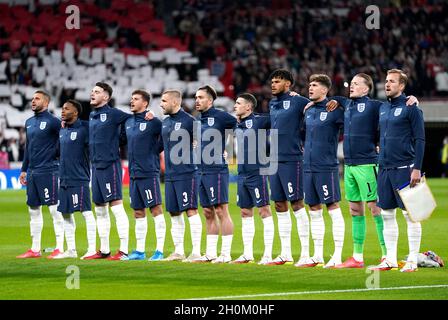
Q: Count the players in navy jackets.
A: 11